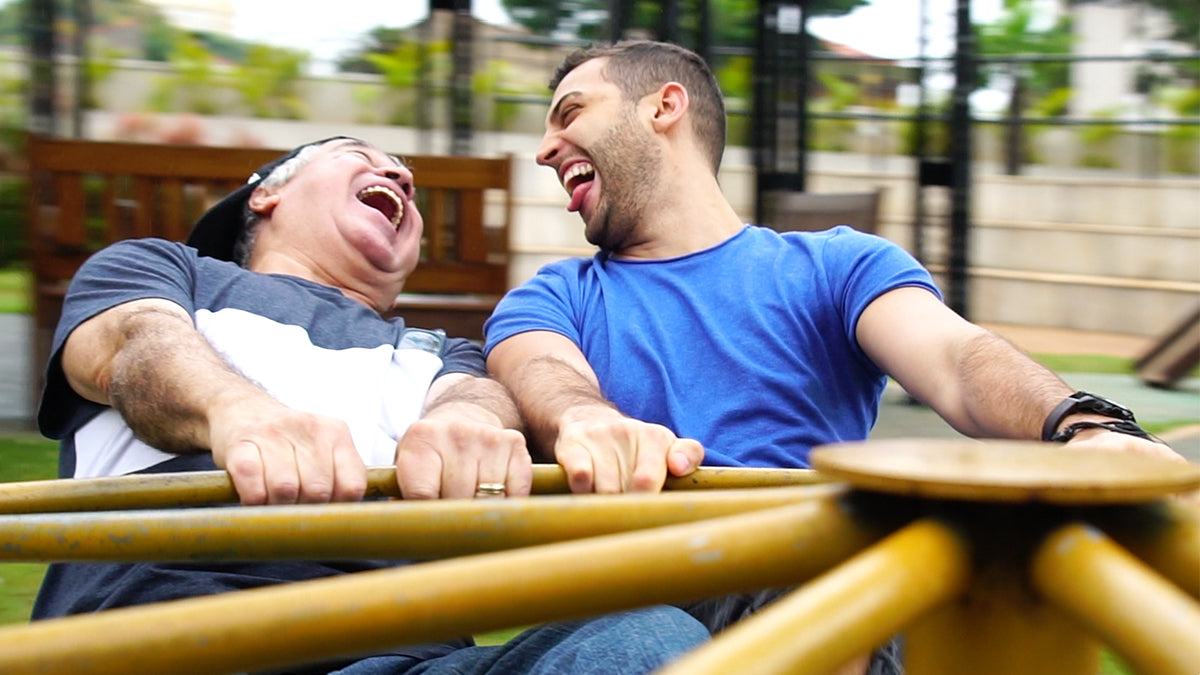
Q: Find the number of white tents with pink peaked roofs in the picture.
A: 0